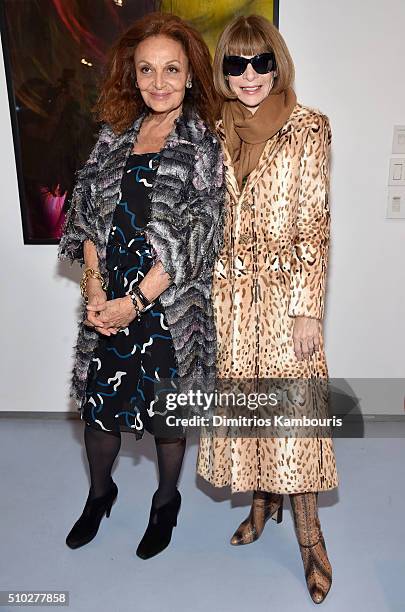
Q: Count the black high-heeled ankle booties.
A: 2